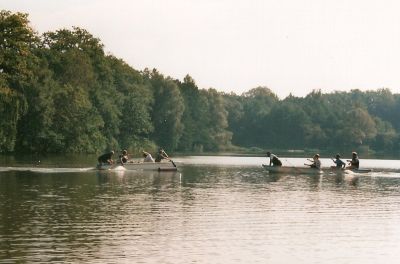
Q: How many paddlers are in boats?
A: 8